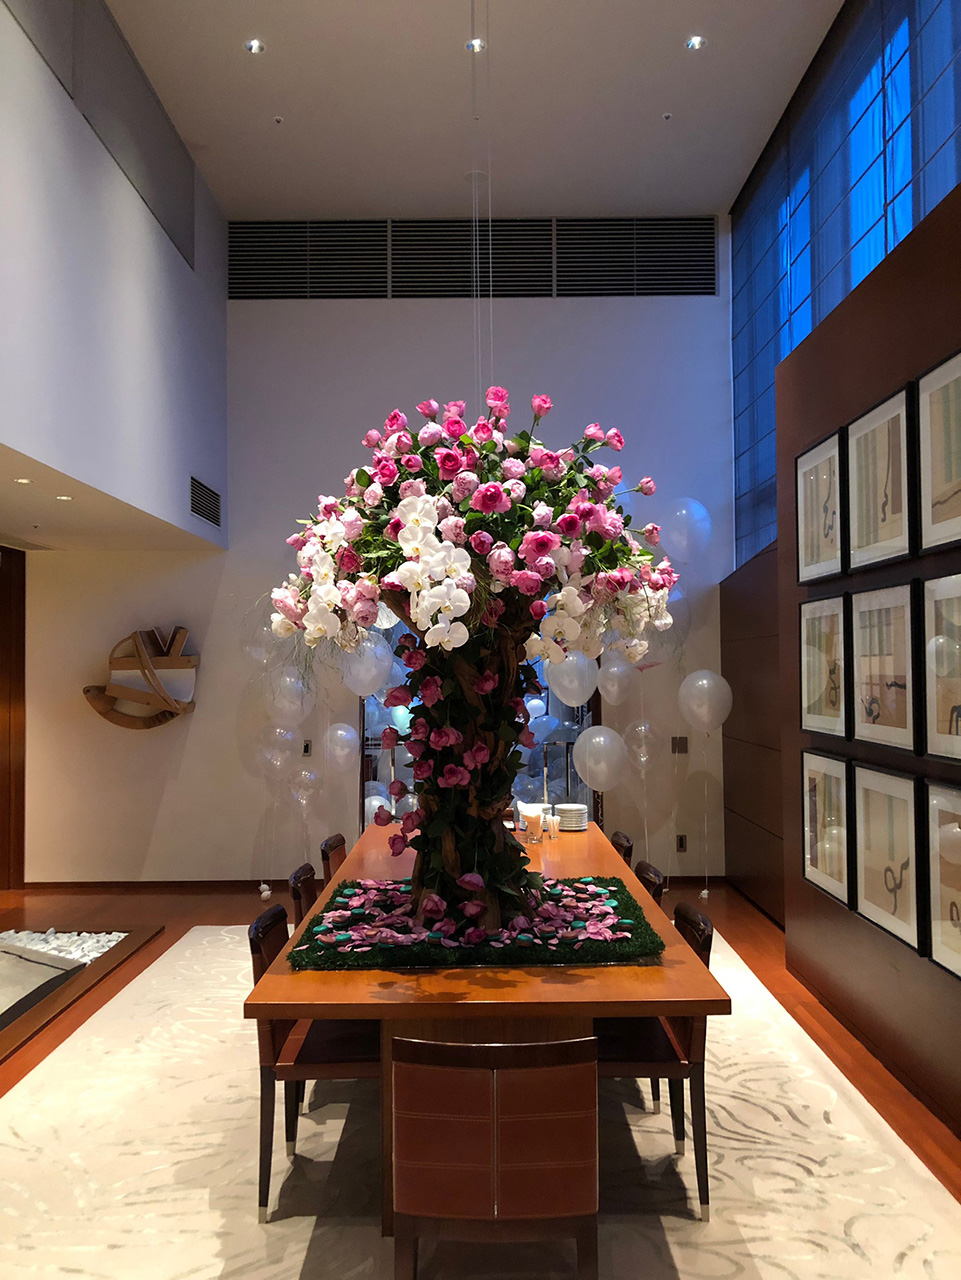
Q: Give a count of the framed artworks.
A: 9